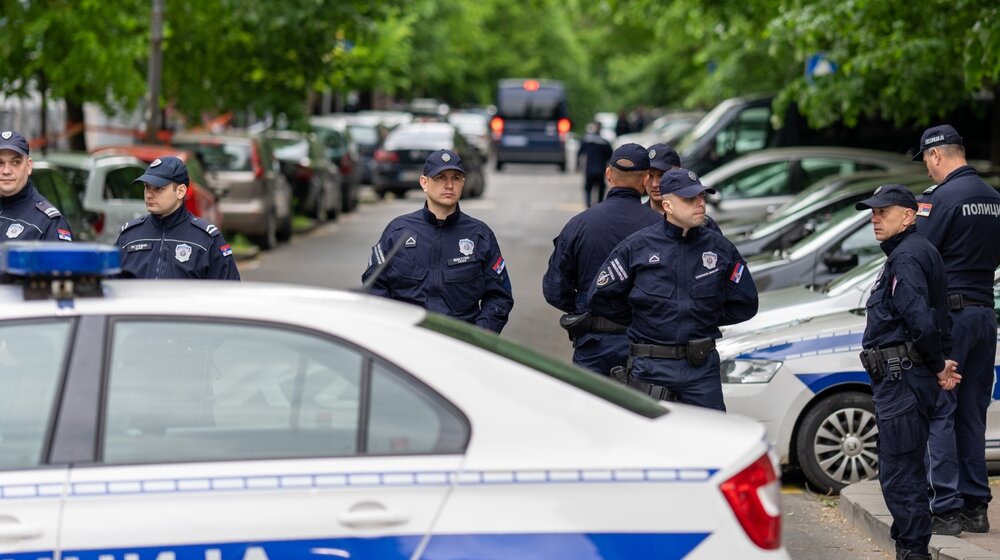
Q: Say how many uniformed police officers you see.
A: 8